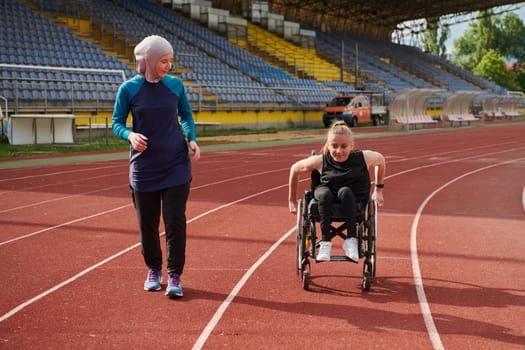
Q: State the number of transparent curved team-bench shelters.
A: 4